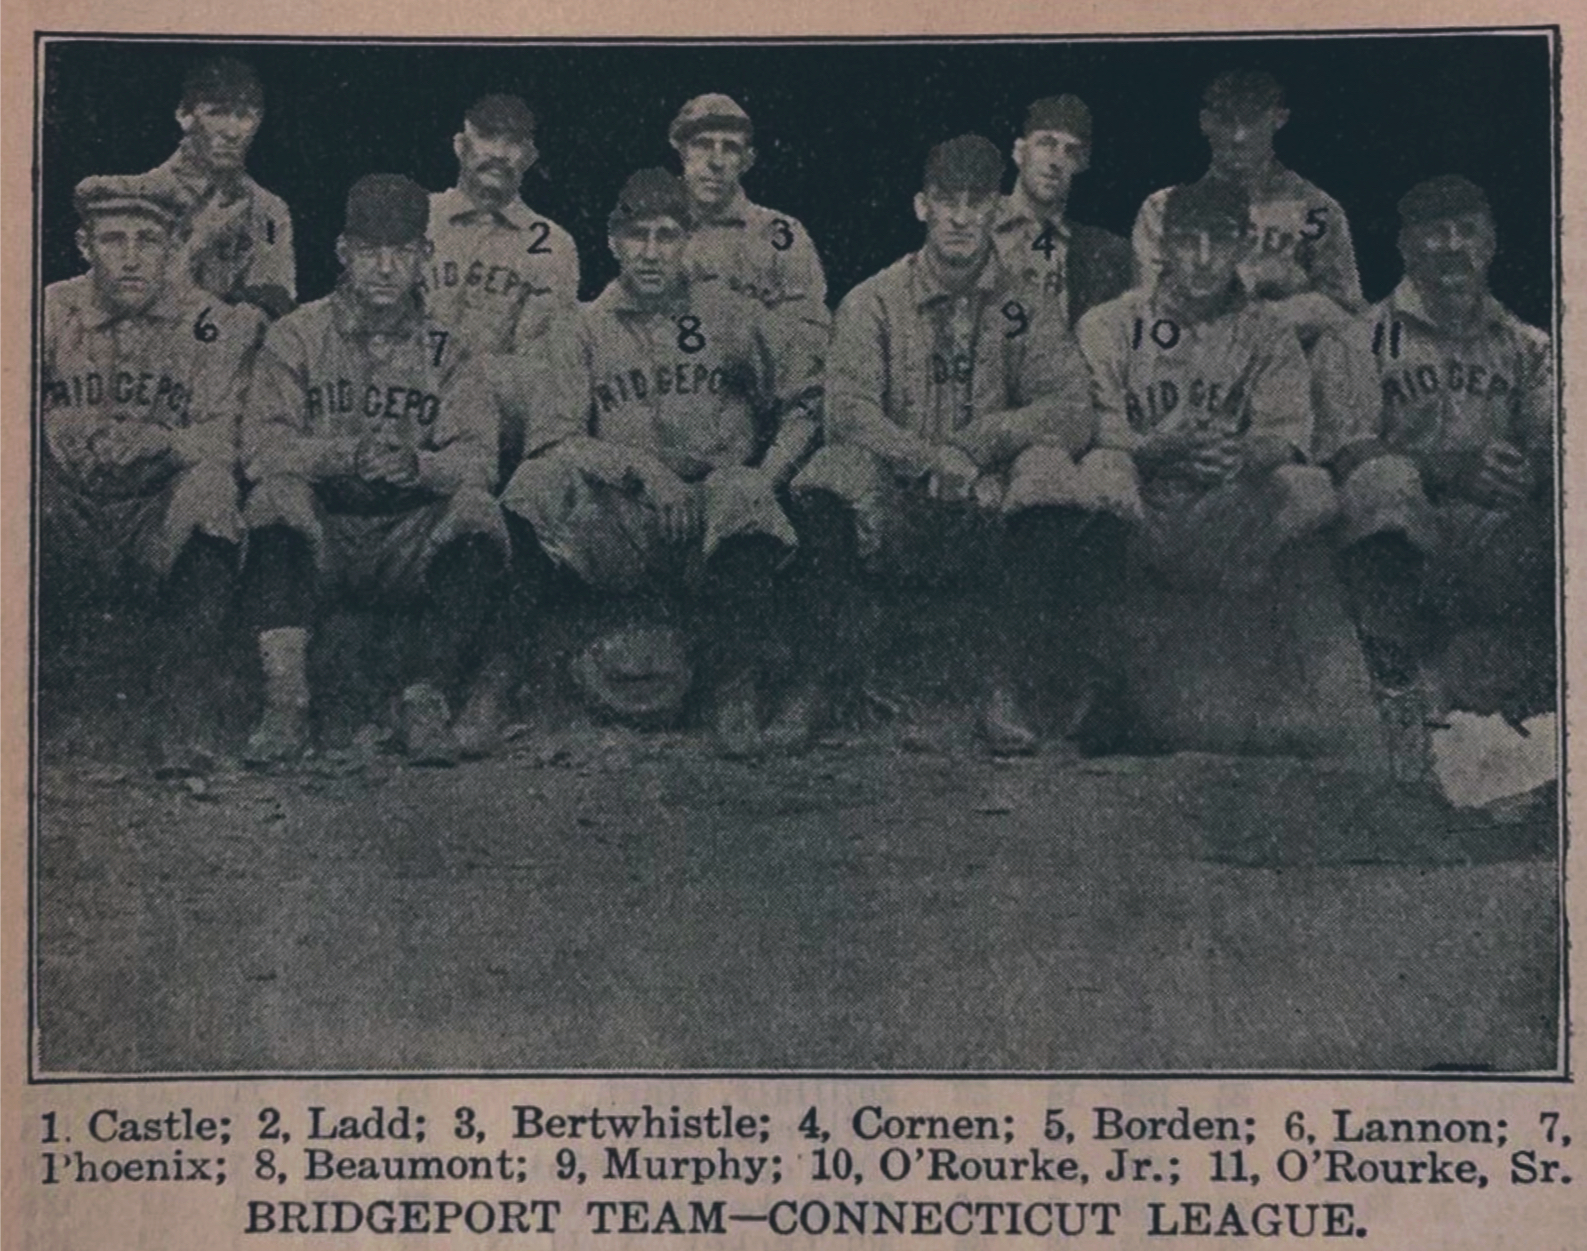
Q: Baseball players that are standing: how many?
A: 5